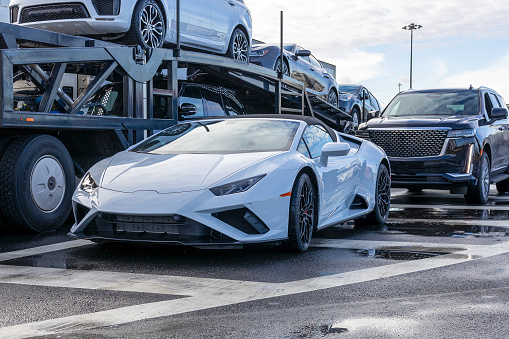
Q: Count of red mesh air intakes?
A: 0